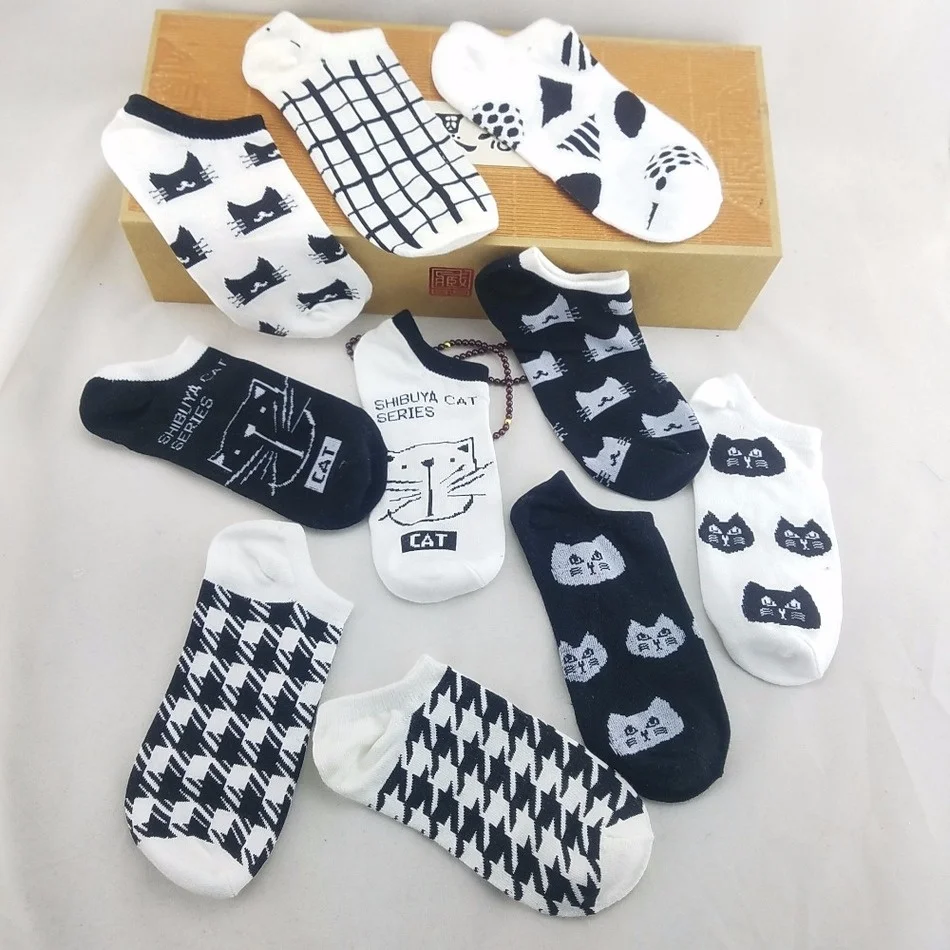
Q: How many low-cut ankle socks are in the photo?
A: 10